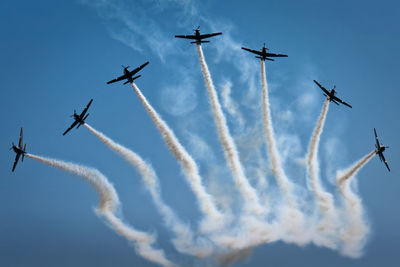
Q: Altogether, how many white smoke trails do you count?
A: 7